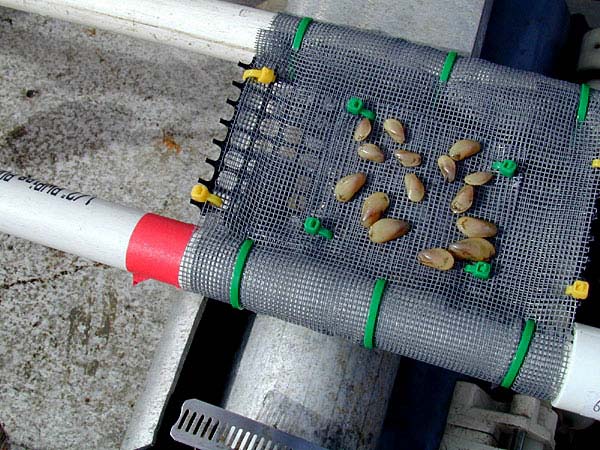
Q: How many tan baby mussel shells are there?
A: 15